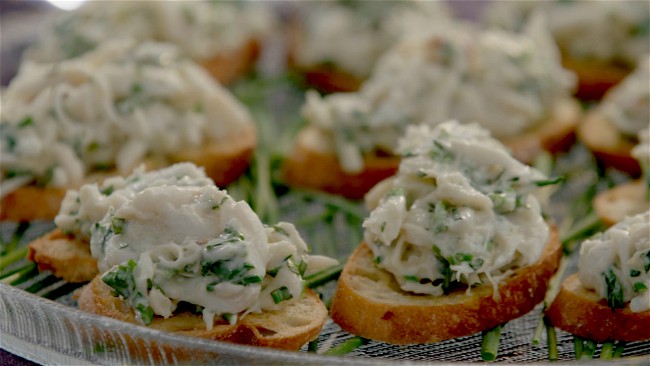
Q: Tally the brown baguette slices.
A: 11